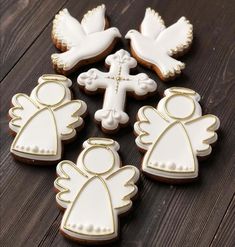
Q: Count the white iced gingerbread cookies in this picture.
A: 6